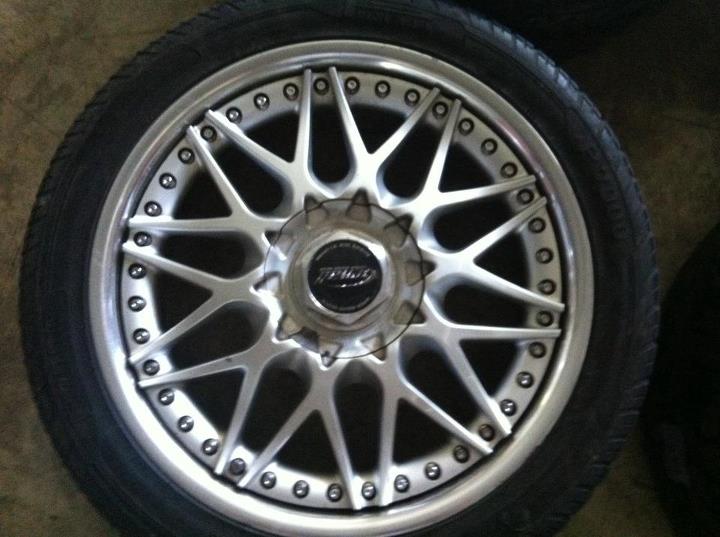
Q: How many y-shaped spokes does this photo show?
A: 10